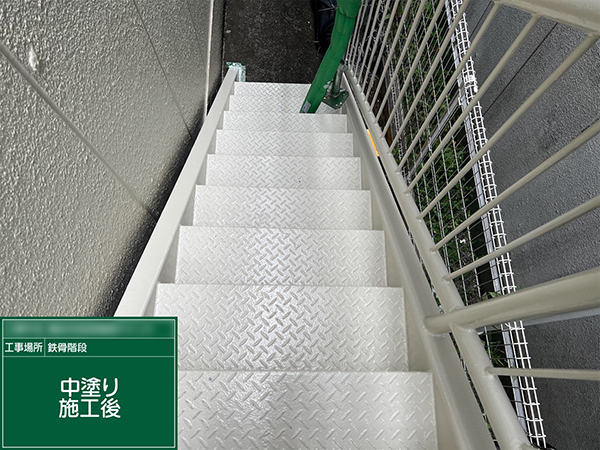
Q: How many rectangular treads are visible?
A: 9